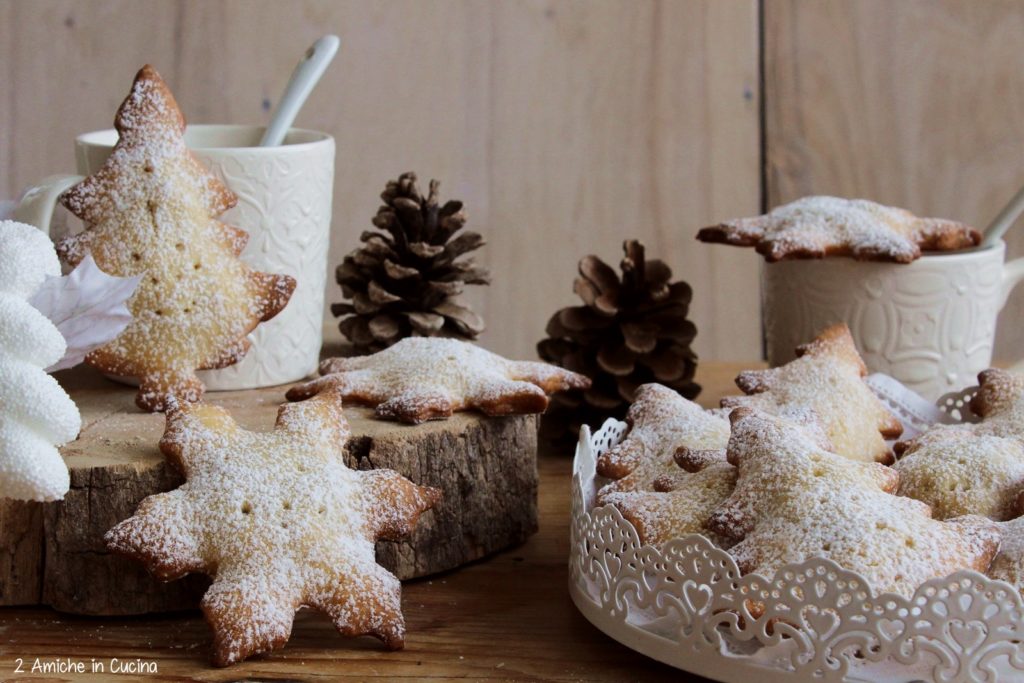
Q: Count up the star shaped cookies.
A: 3